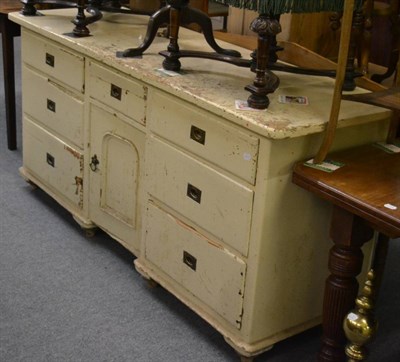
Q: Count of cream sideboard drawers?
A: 7